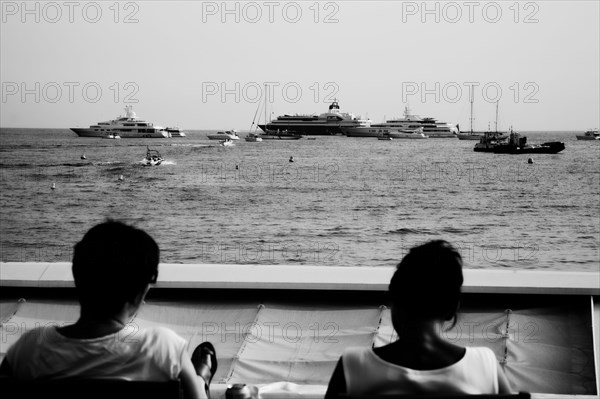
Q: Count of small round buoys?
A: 6